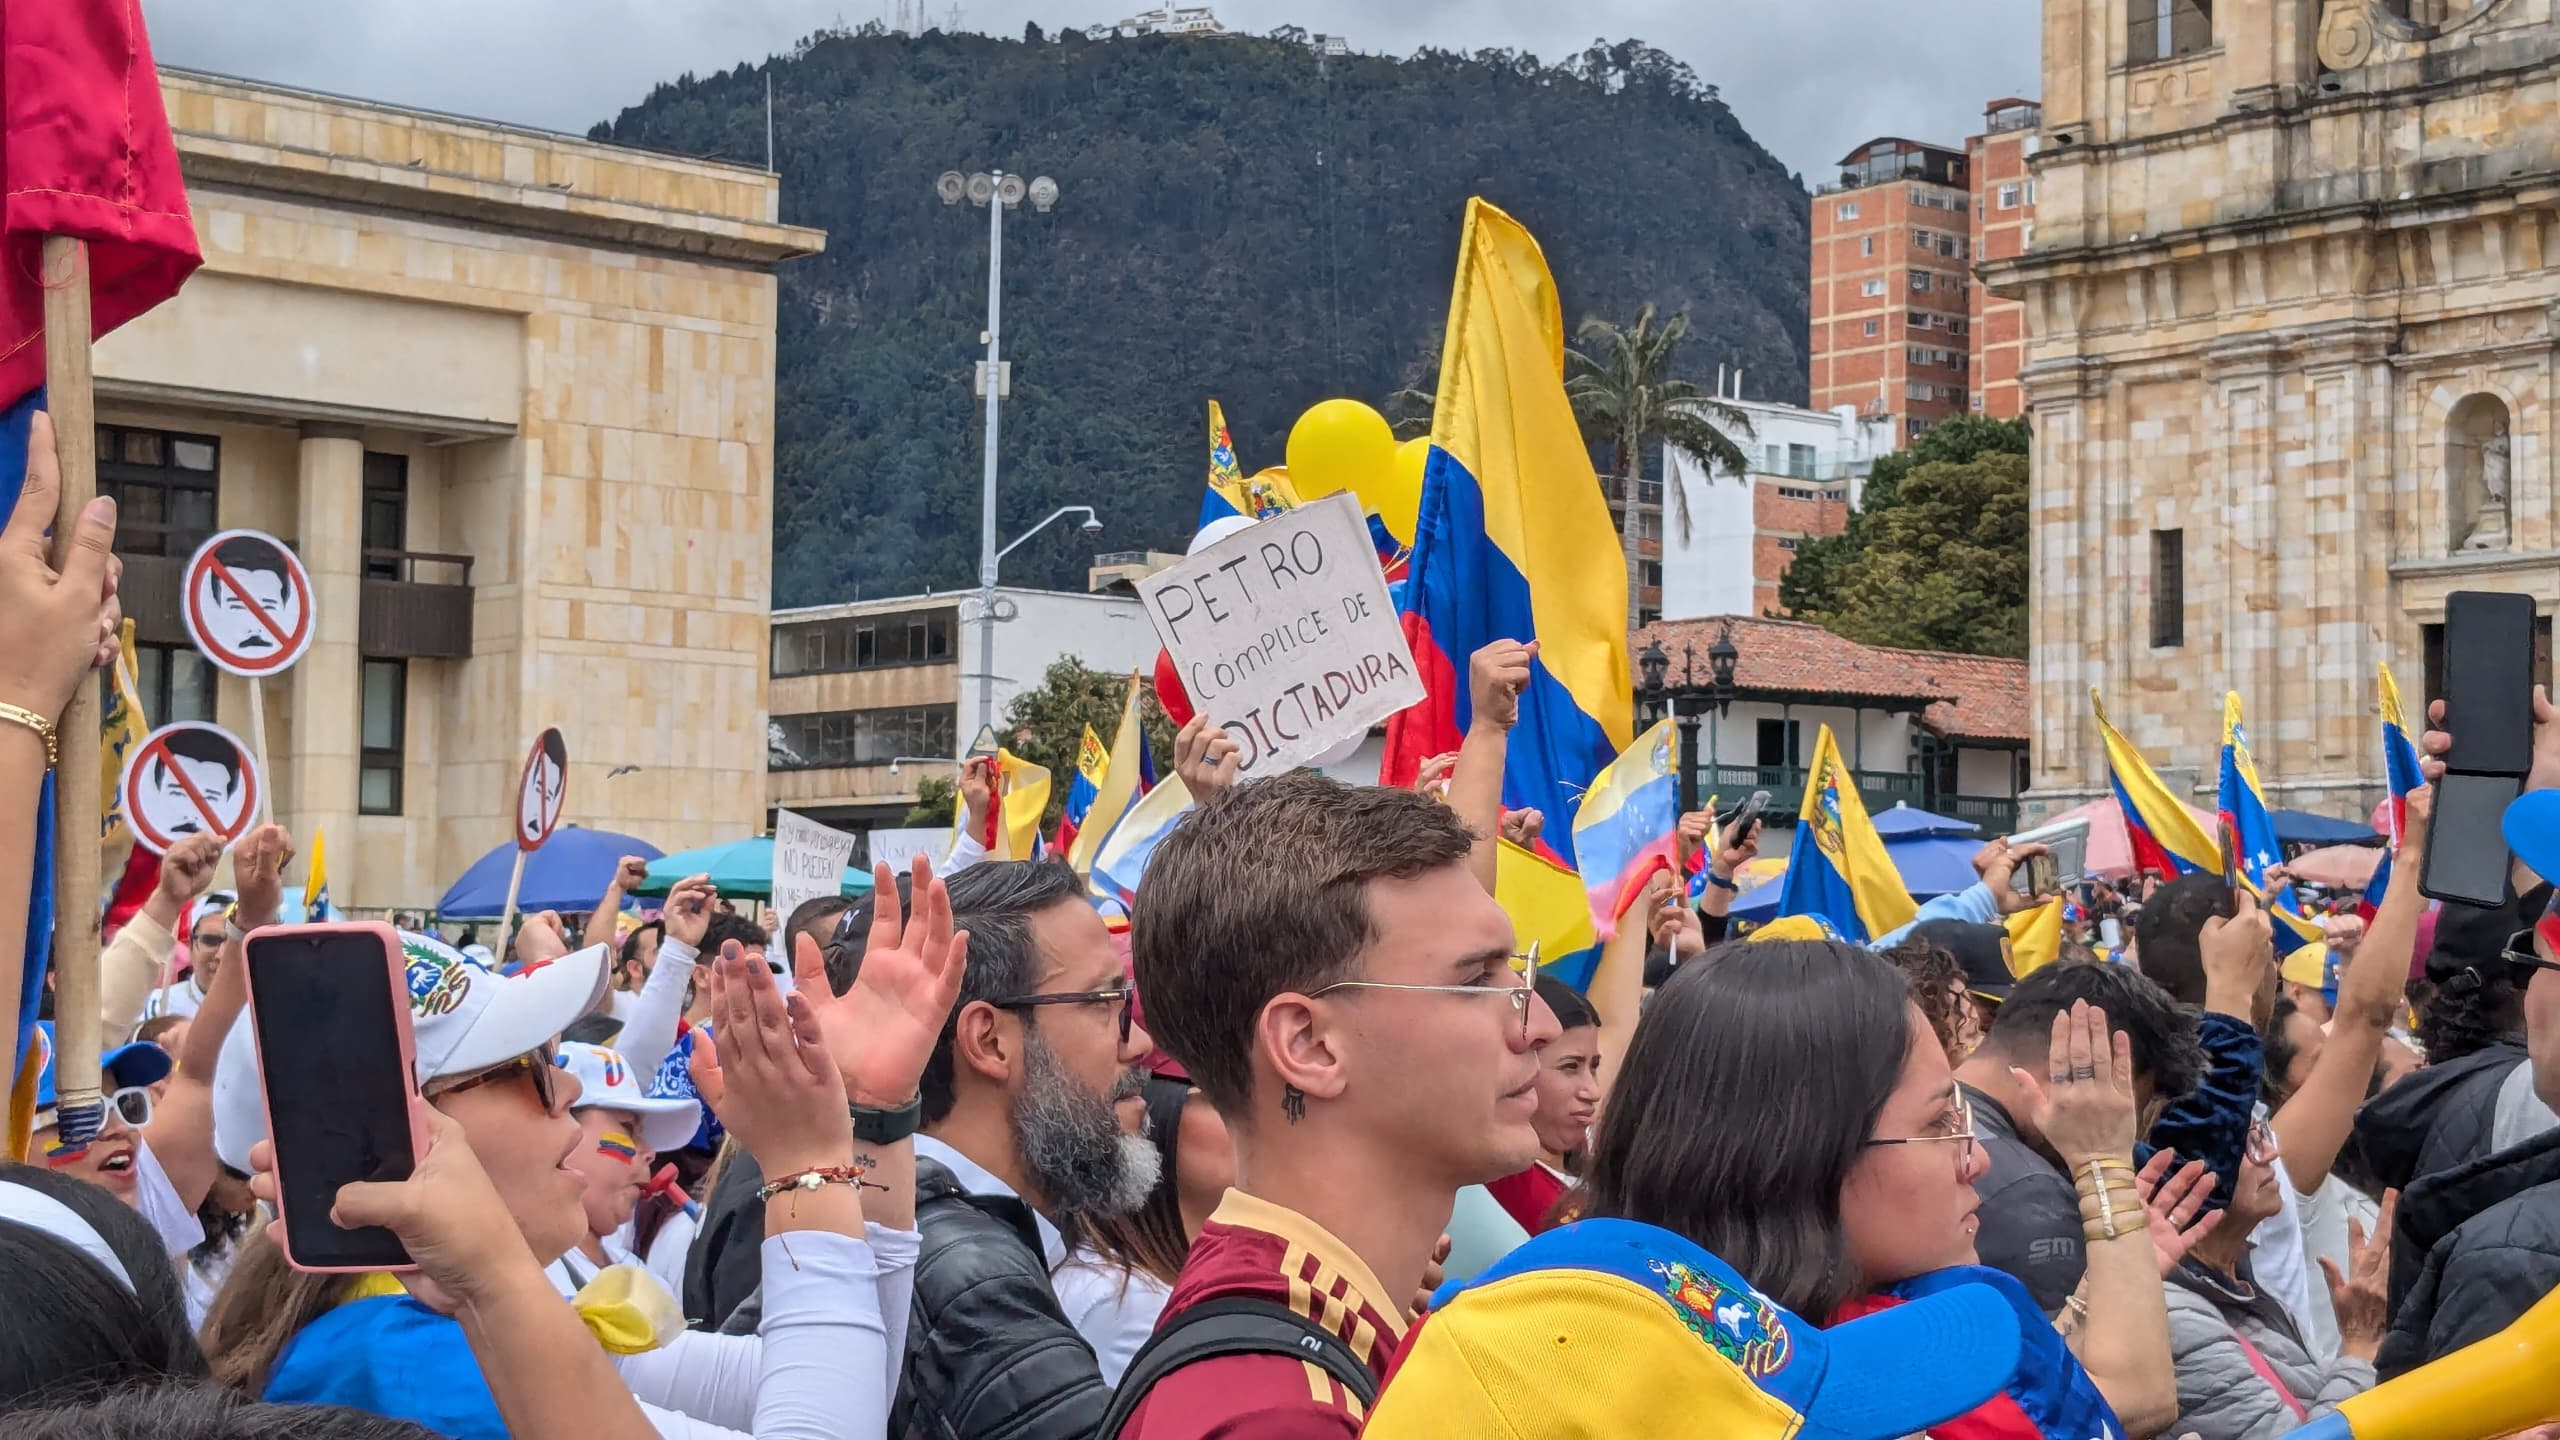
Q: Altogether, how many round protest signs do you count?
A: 3